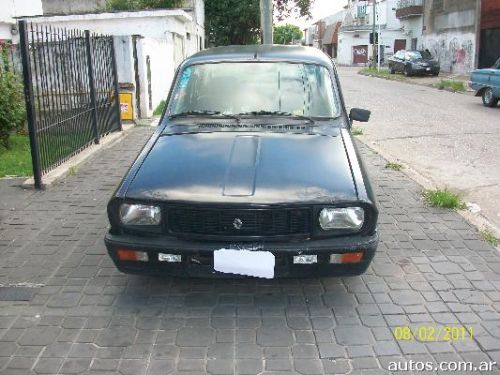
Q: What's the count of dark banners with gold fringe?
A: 0